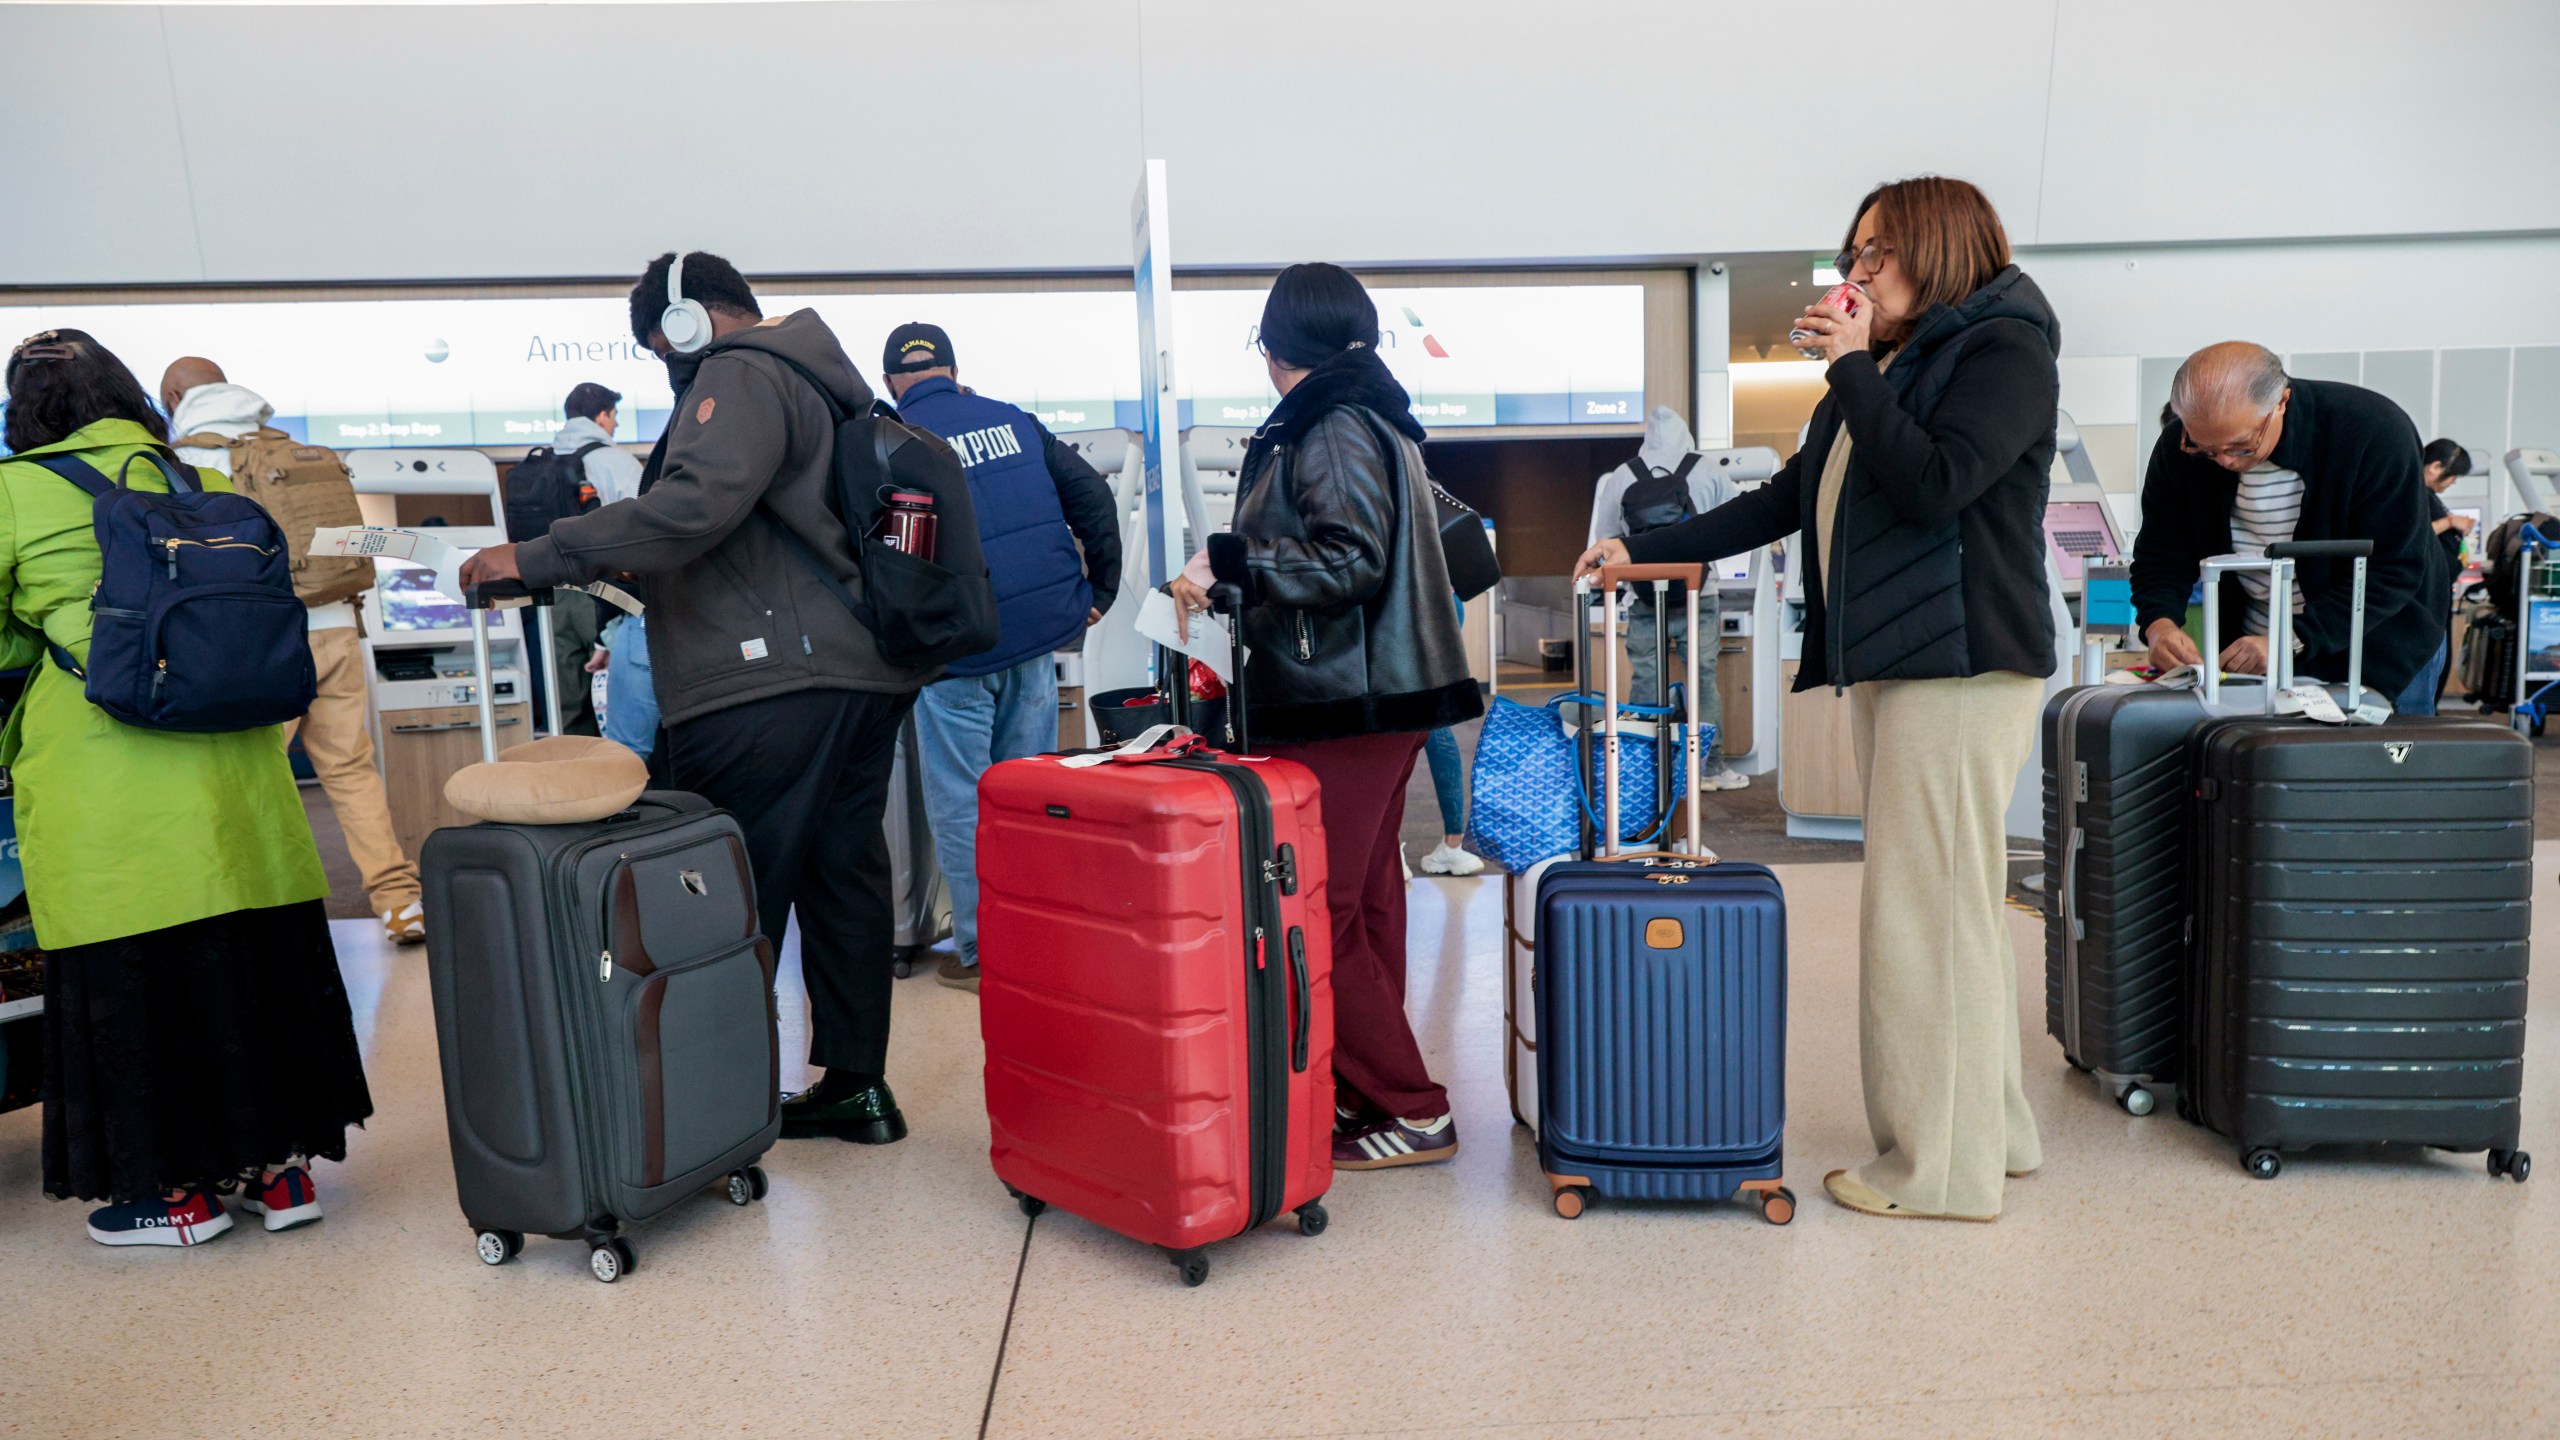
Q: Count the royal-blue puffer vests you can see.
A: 1